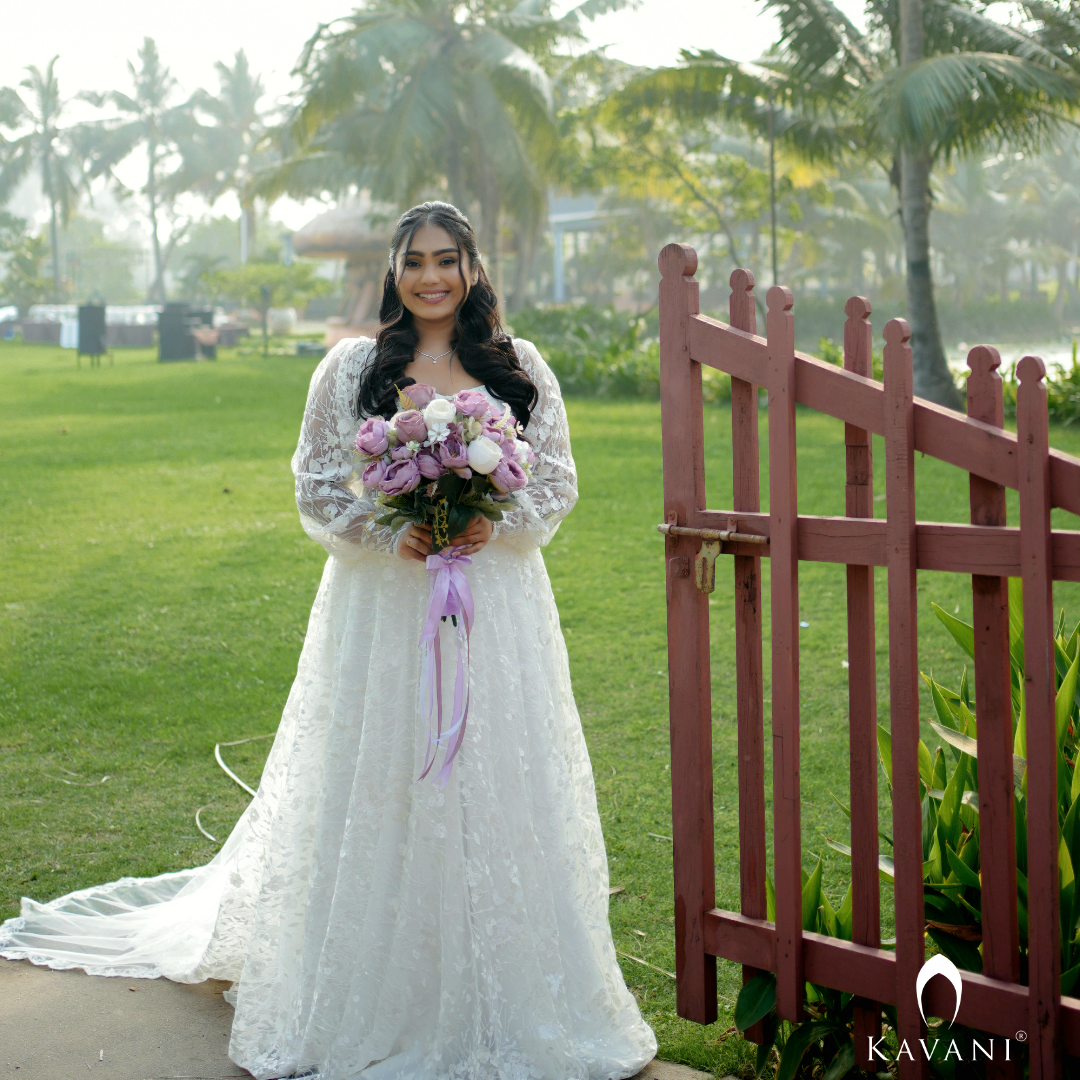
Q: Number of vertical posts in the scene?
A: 7